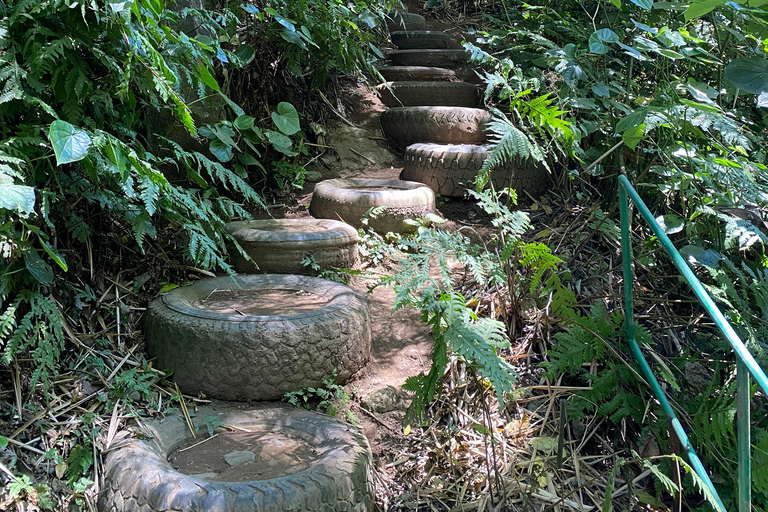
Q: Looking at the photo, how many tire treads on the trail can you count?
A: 11